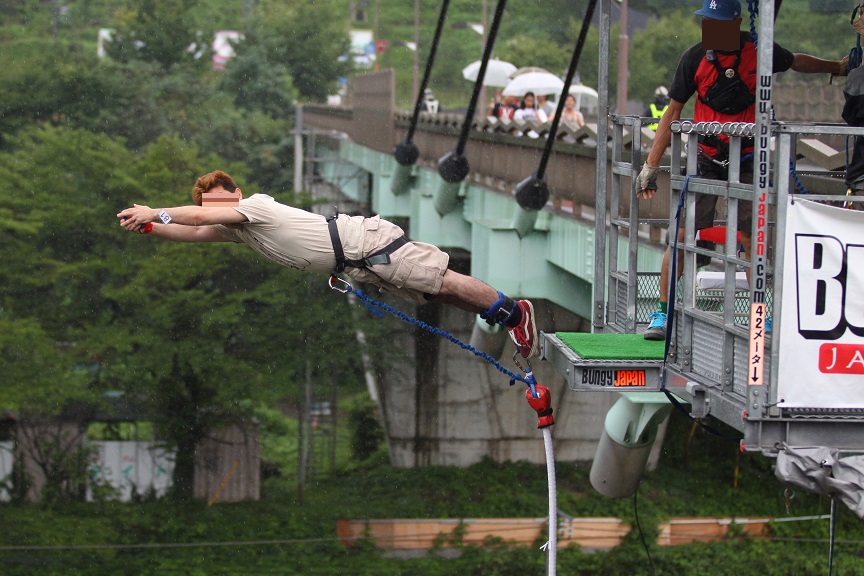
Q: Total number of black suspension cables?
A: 3